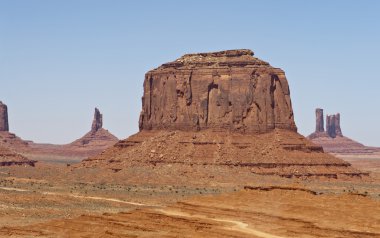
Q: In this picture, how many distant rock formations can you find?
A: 3